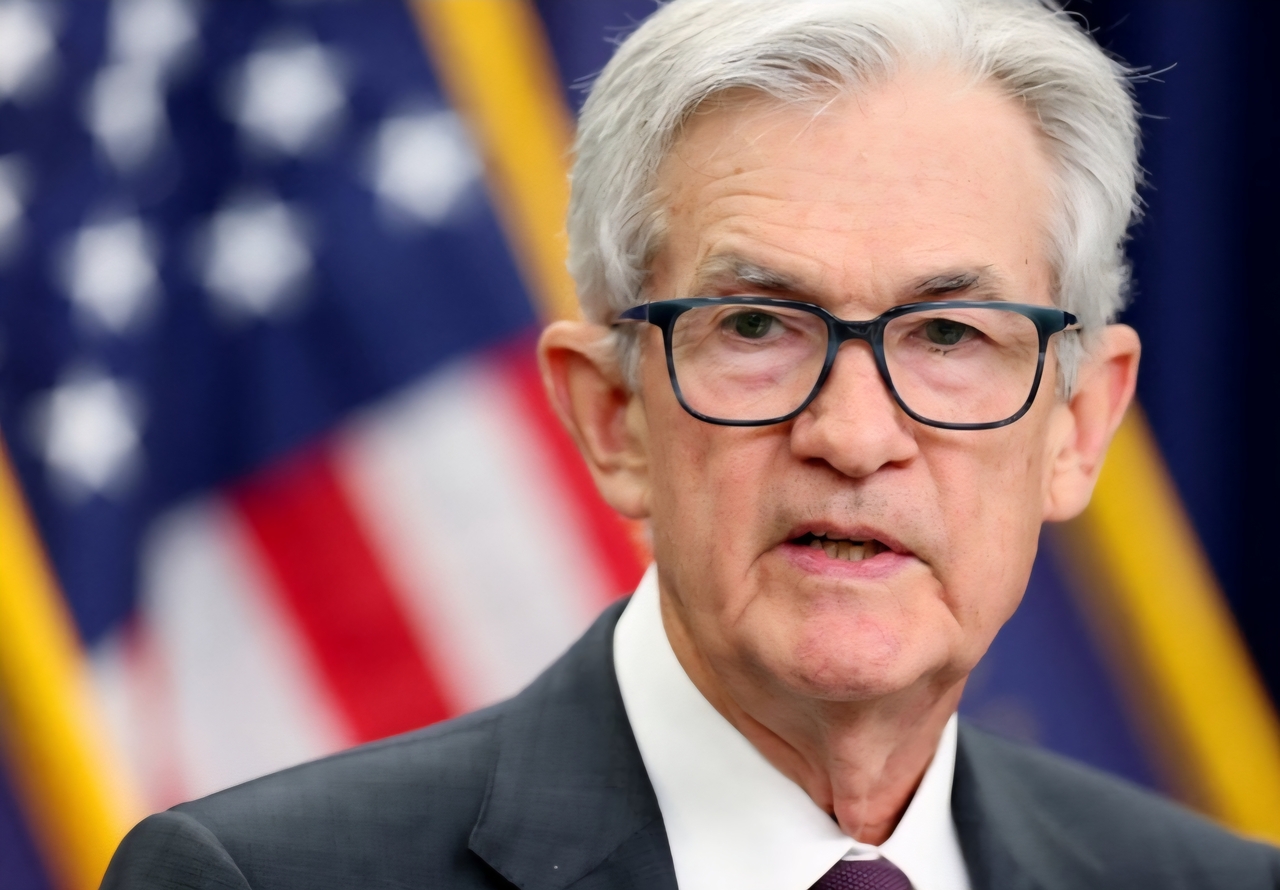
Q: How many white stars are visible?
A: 9